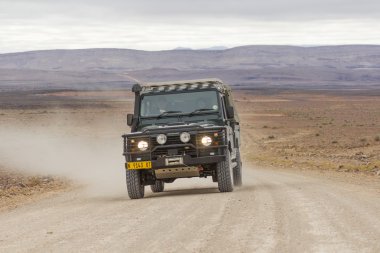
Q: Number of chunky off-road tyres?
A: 4